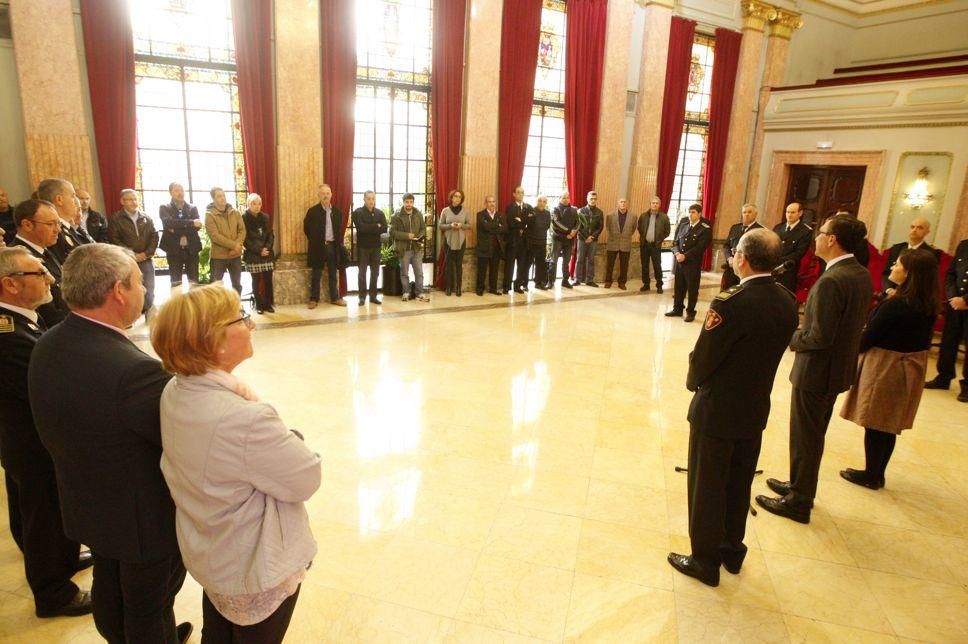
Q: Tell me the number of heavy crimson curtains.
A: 8